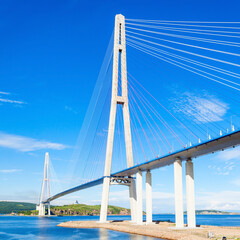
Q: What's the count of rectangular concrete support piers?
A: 4